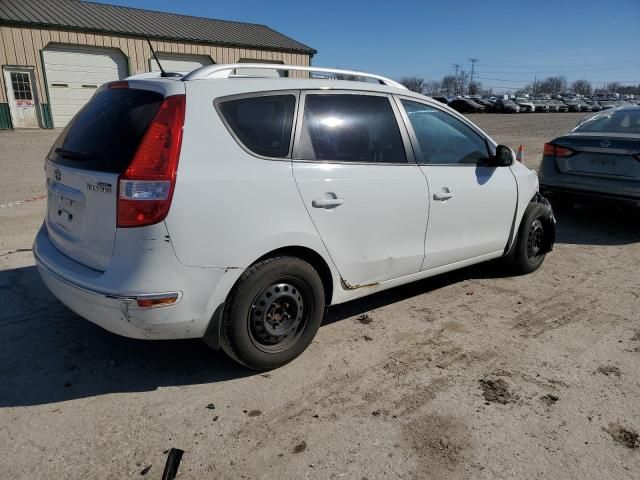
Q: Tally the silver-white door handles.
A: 2